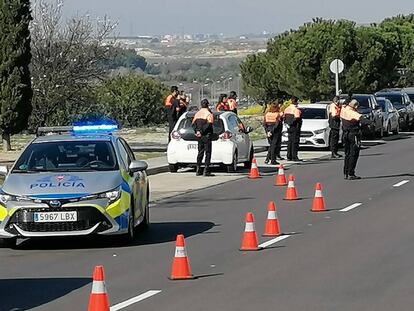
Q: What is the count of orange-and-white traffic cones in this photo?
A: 8